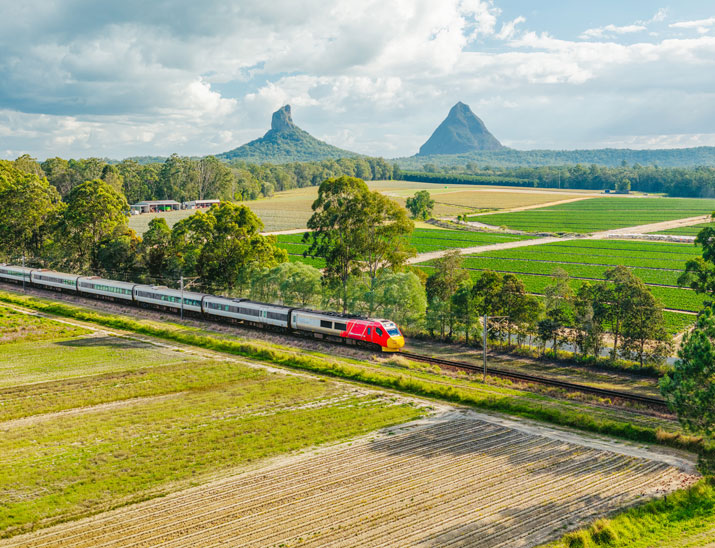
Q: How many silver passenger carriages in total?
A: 5